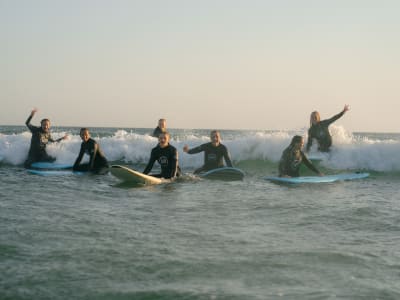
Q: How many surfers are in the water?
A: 7